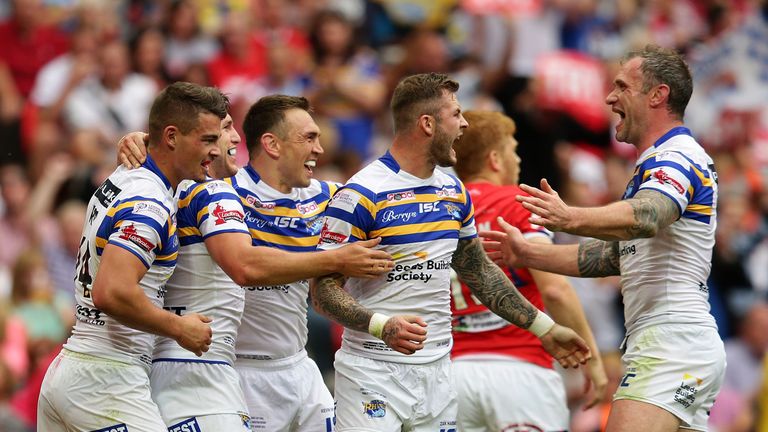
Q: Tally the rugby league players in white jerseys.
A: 5